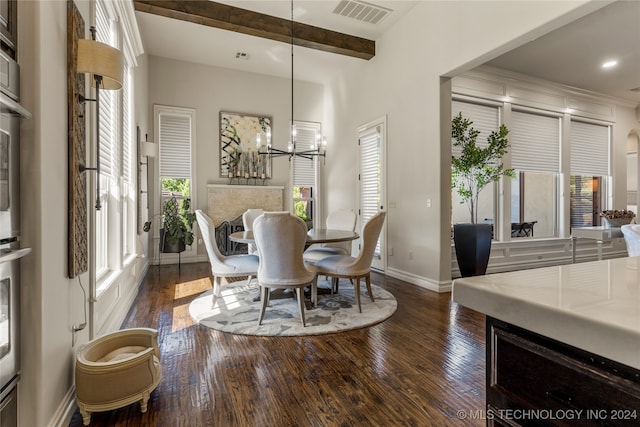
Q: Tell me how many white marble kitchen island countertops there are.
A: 1